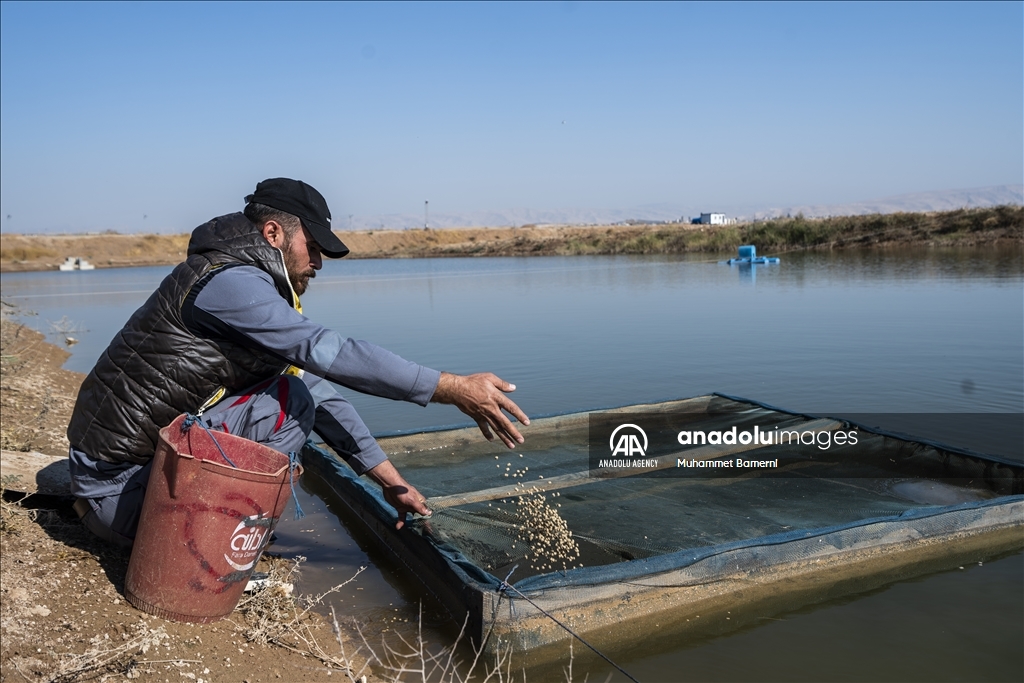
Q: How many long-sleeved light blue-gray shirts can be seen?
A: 1